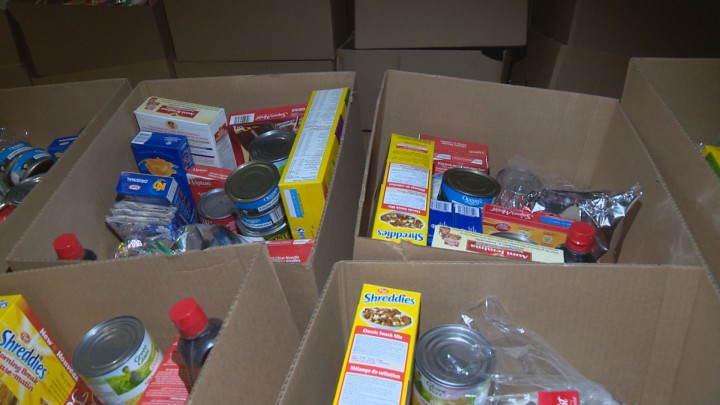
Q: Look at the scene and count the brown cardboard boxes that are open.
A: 6